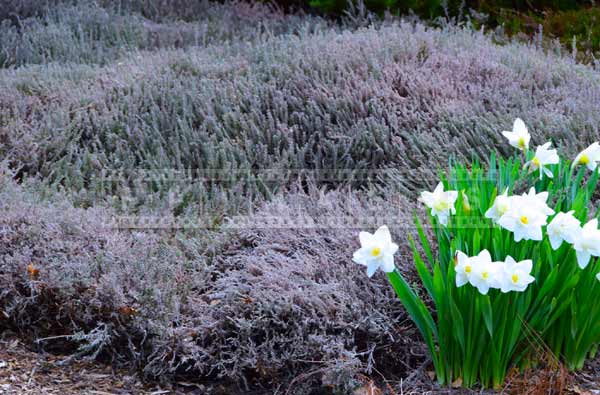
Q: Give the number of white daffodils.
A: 13